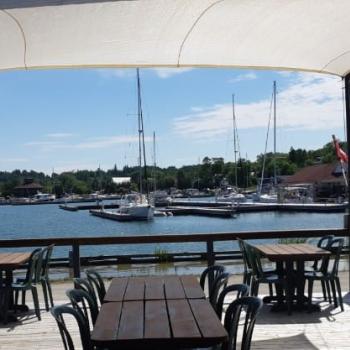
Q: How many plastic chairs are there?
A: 14